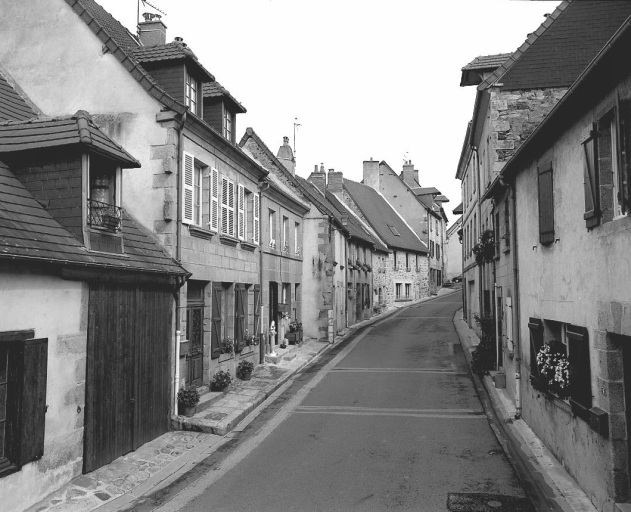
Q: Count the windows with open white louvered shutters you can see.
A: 2